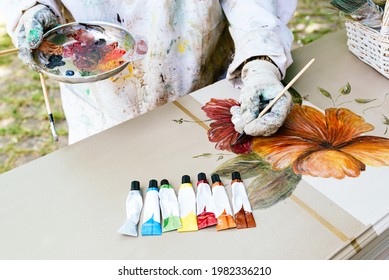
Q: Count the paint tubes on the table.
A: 7